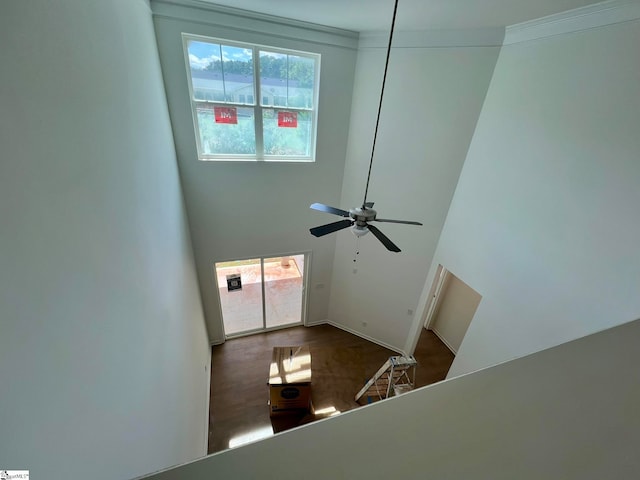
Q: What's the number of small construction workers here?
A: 0